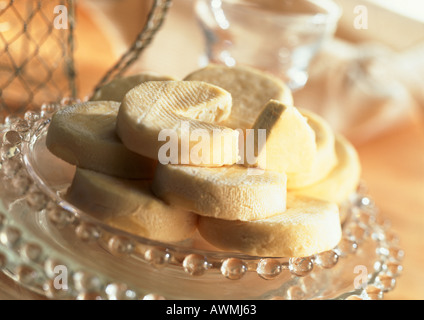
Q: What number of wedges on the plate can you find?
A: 1